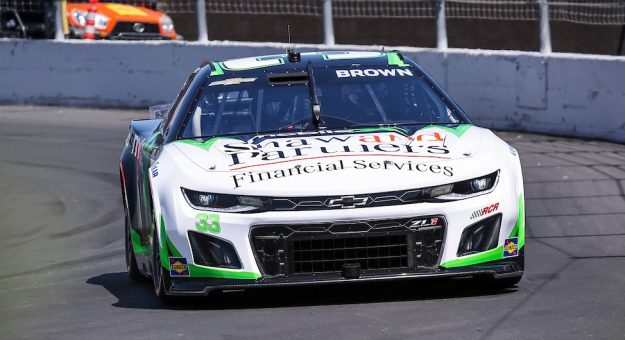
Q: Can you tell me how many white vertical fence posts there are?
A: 5